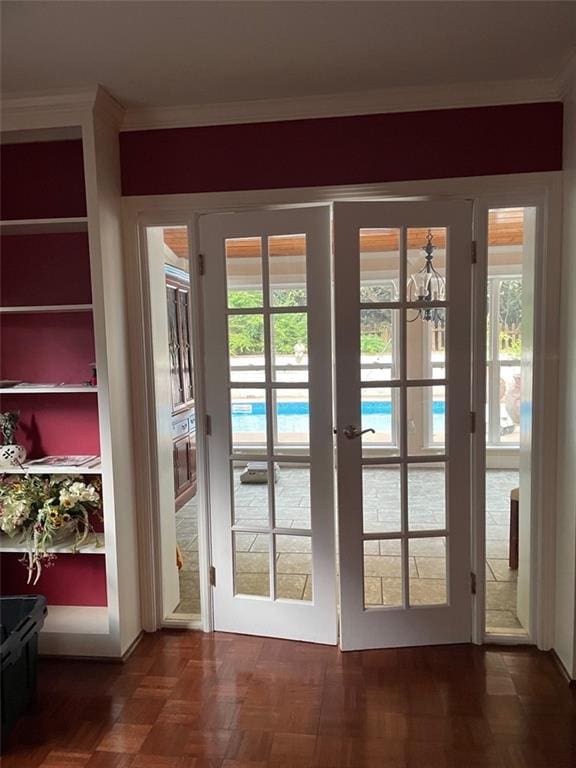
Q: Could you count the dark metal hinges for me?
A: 6